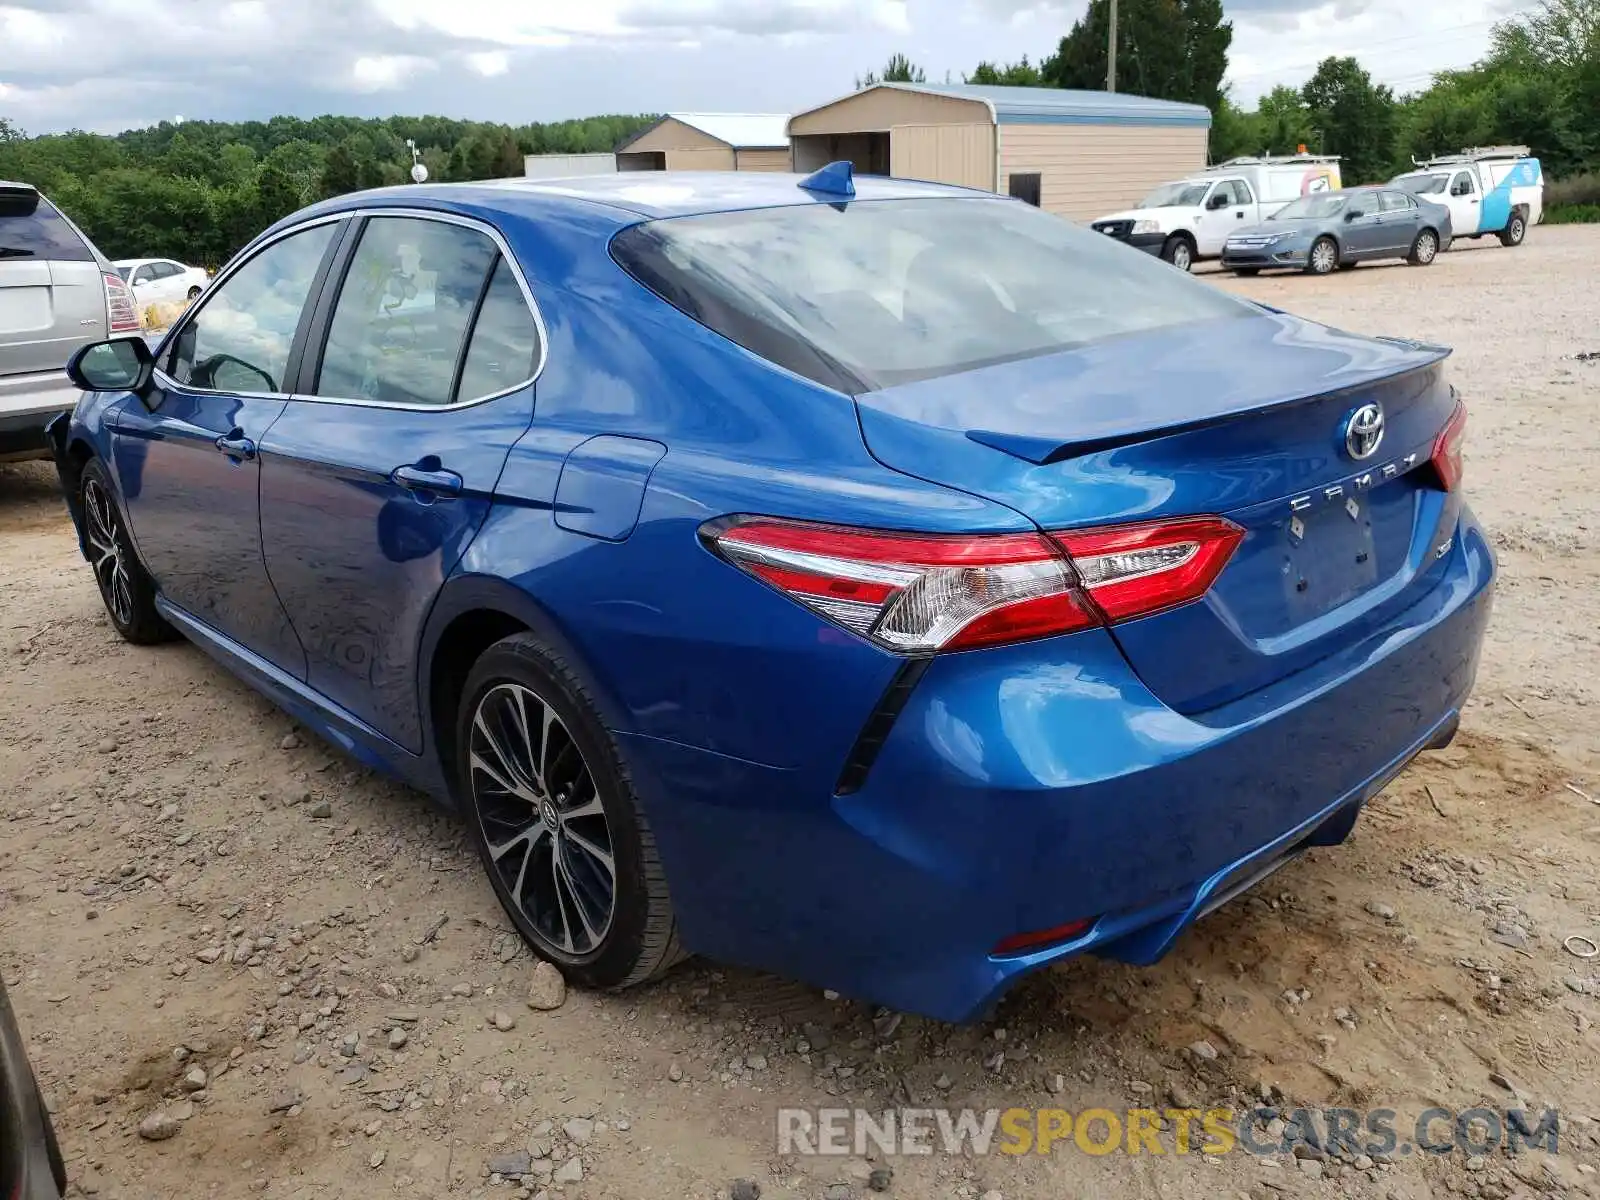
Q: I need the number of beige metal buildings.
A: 2